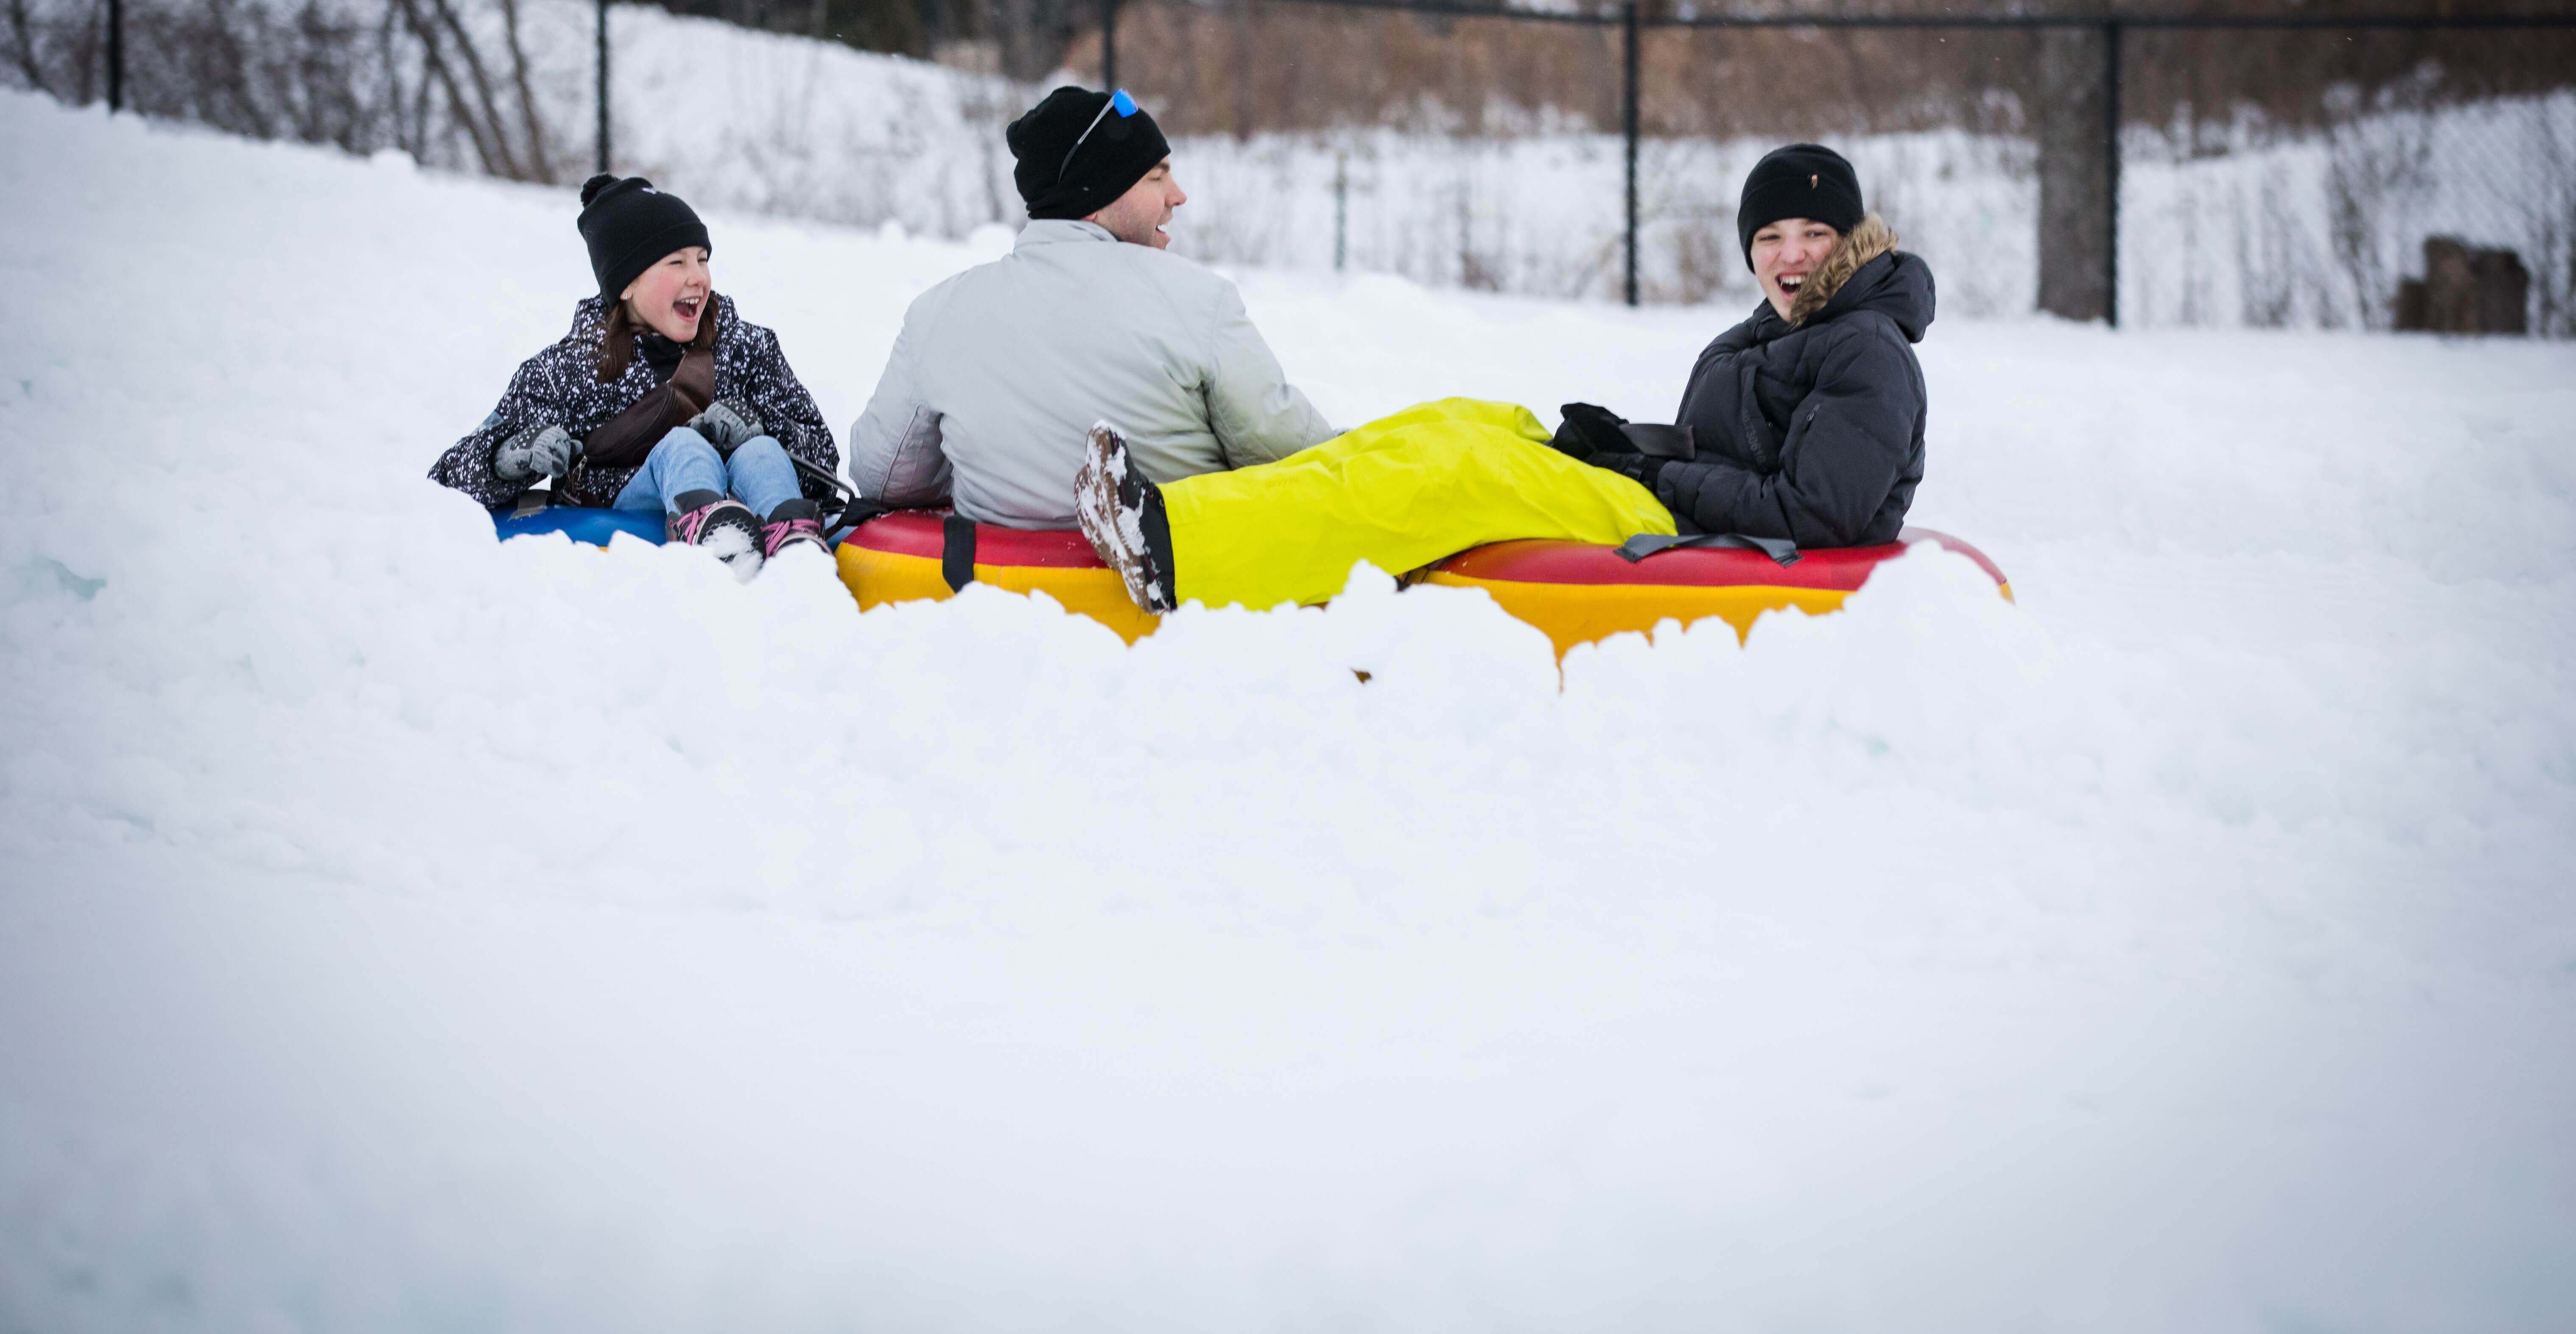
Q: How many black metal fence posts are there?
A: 5